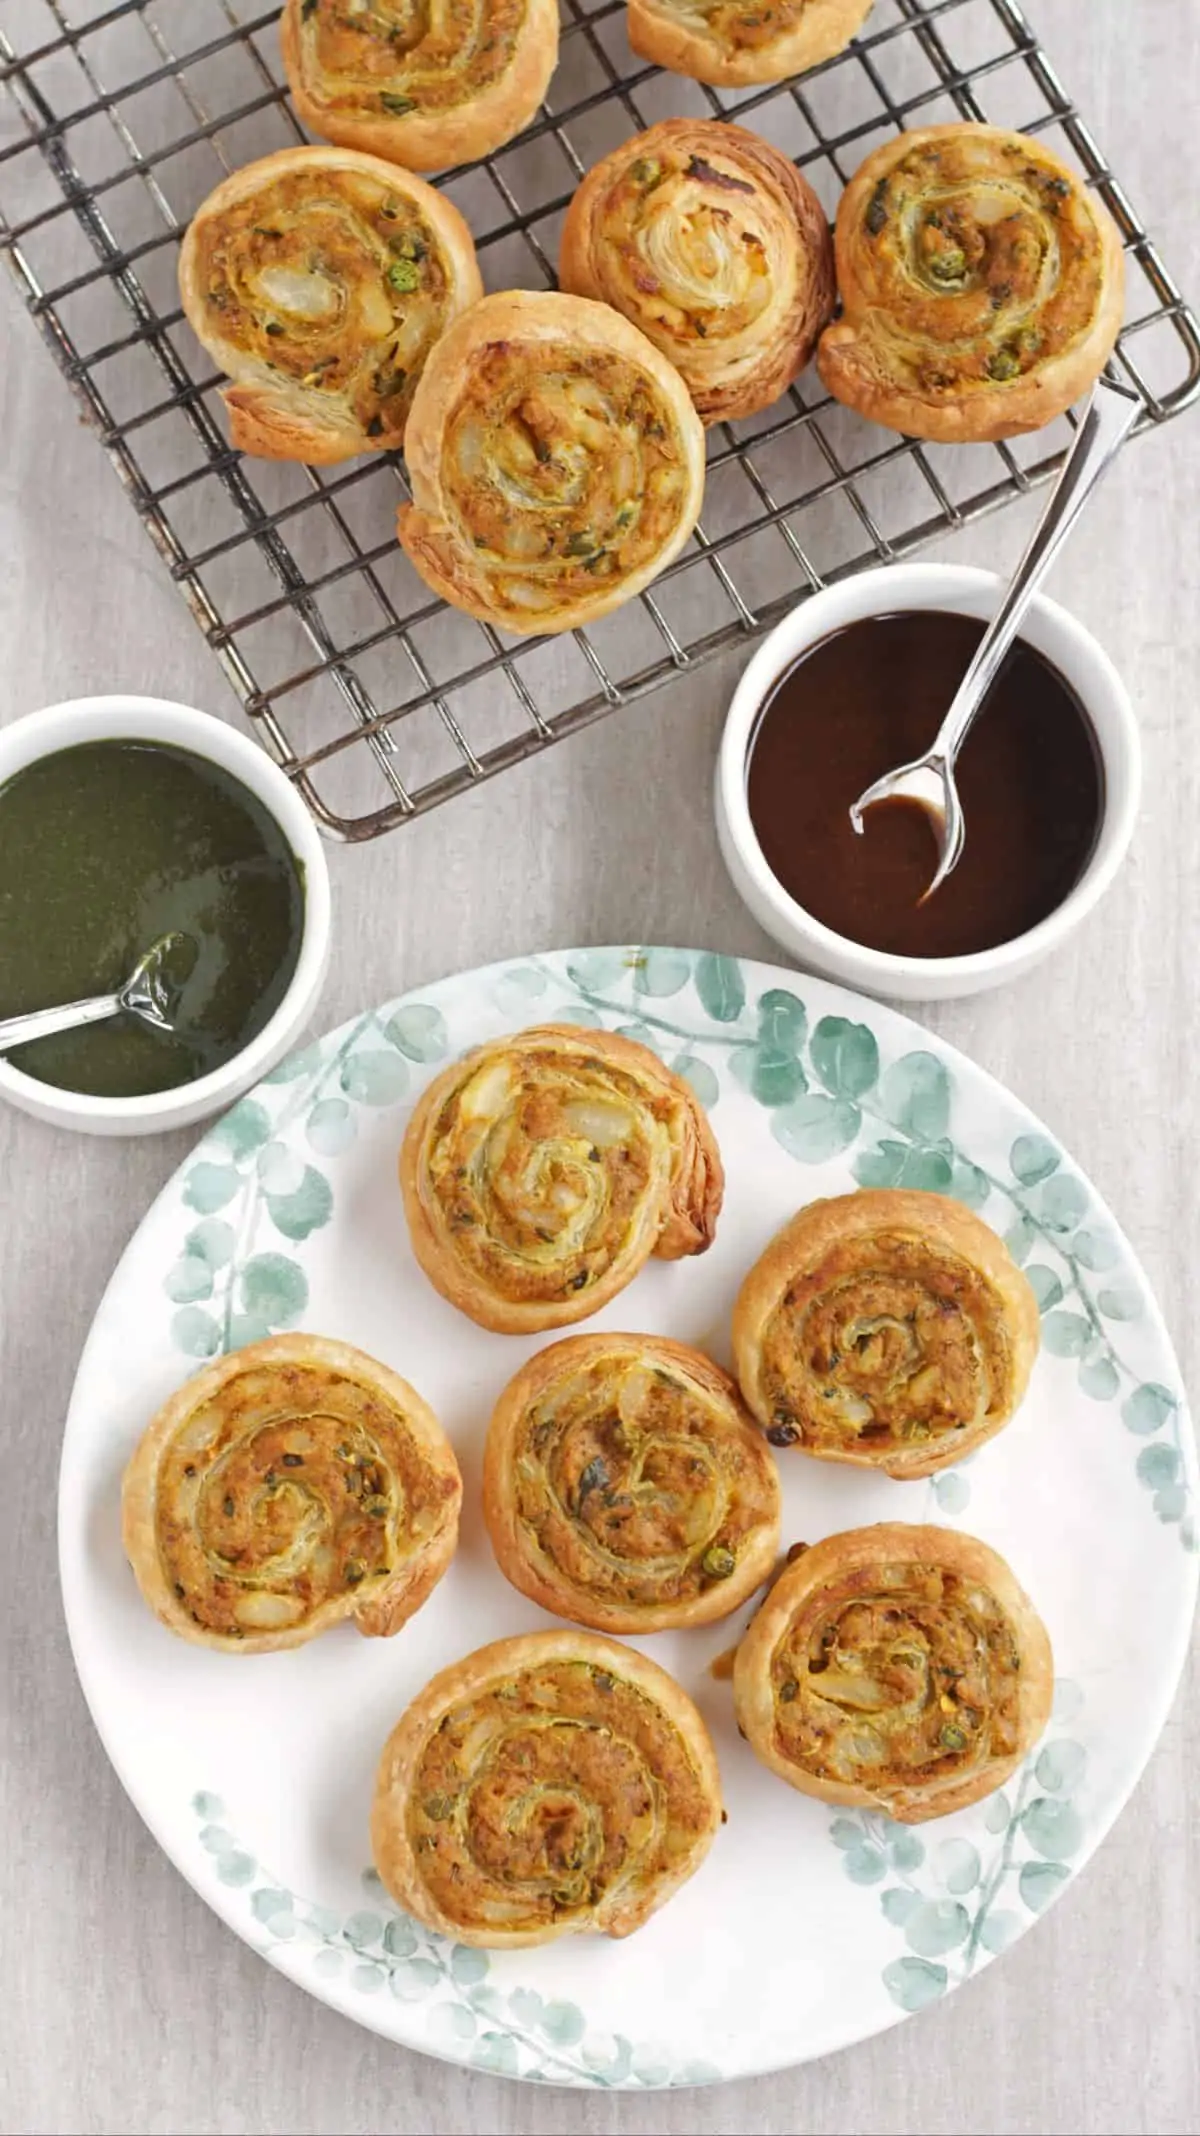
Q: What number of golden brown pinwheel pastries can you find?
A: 12